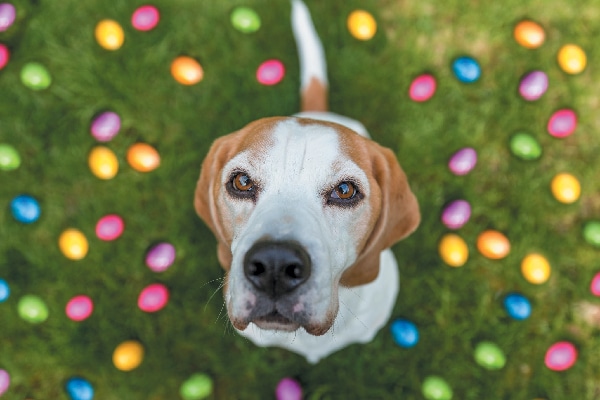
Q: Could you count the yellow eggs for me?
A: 9